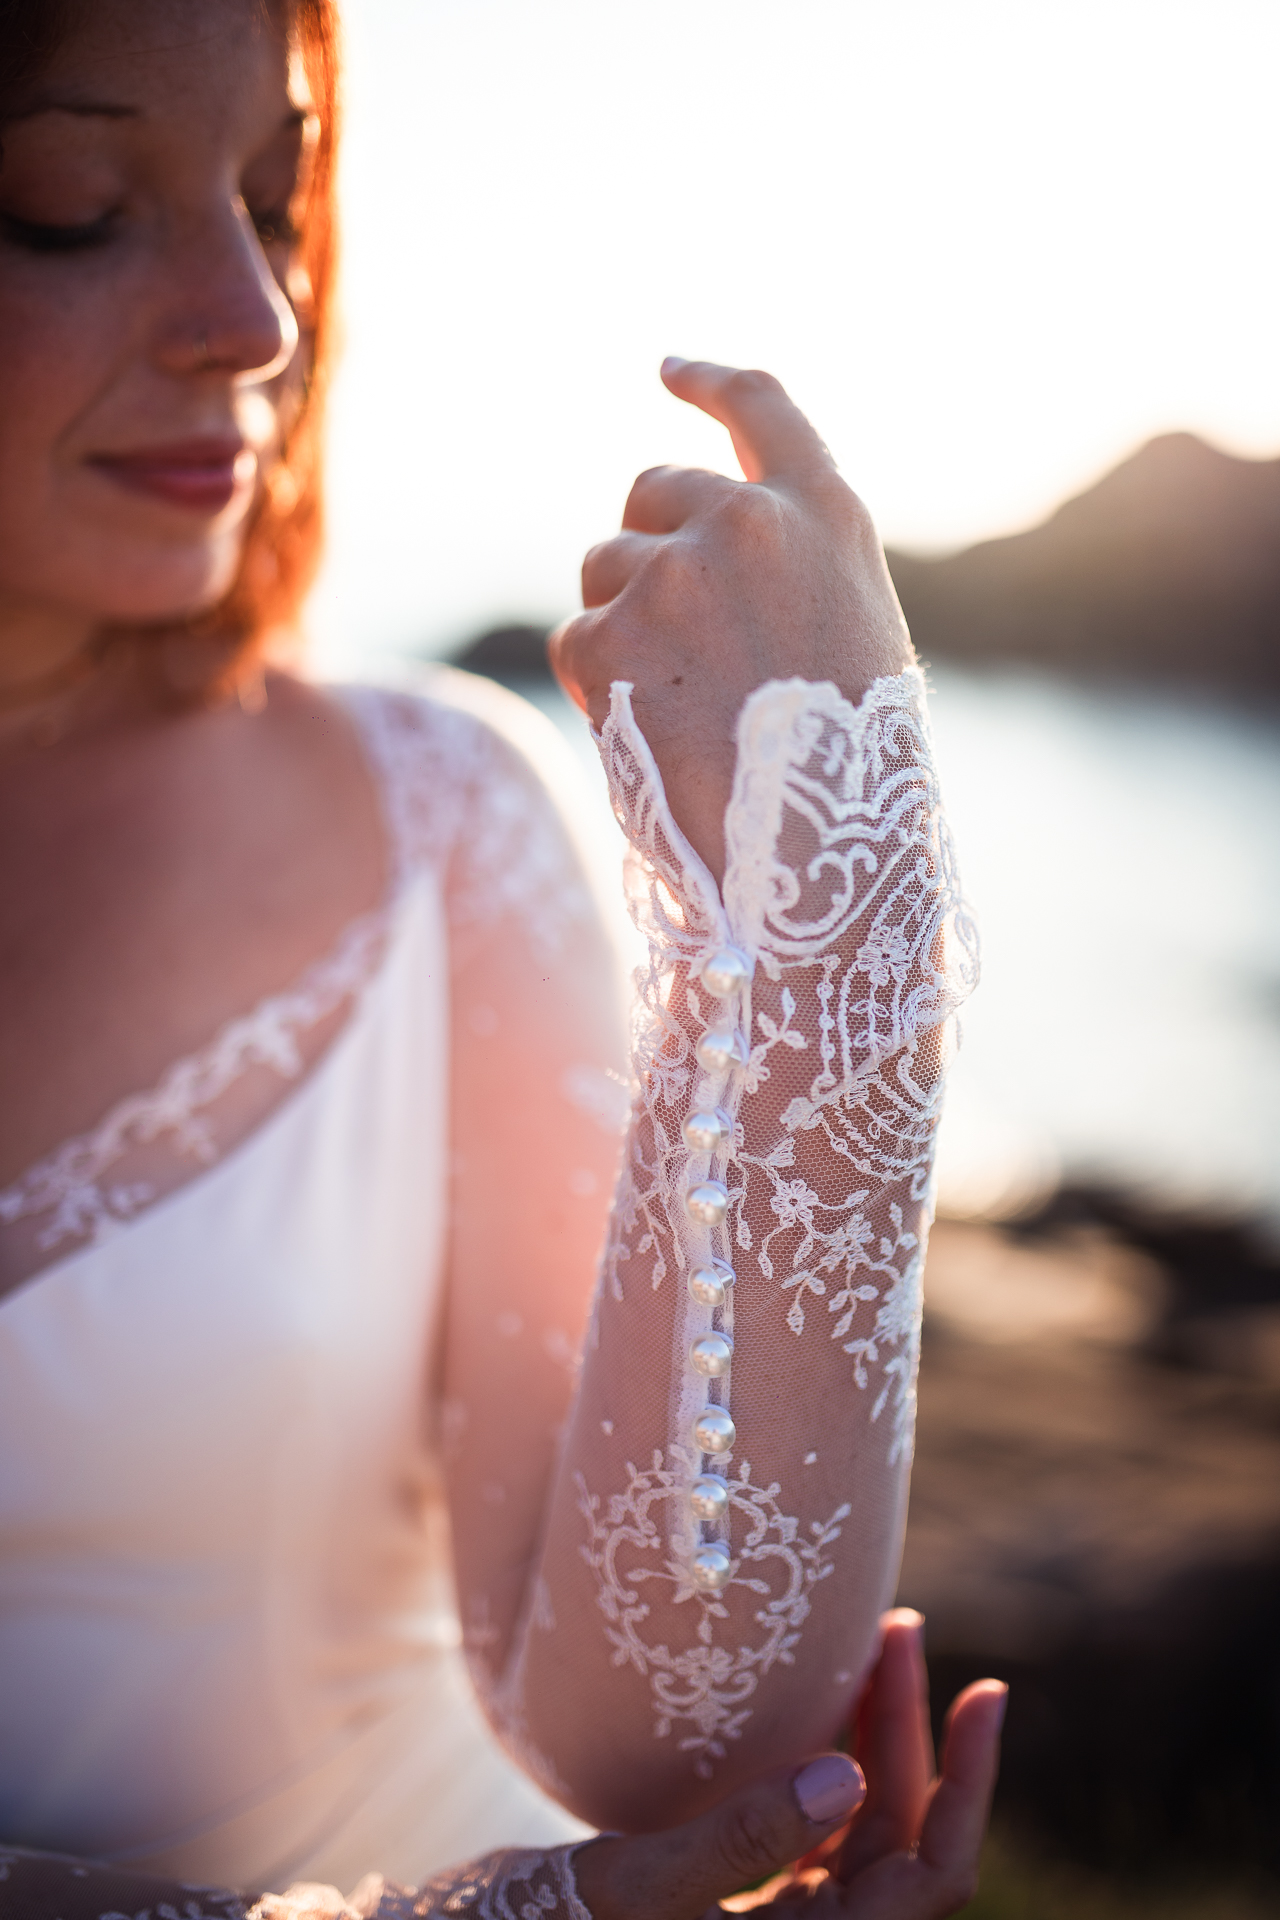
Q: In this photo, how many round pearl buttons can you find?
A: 9